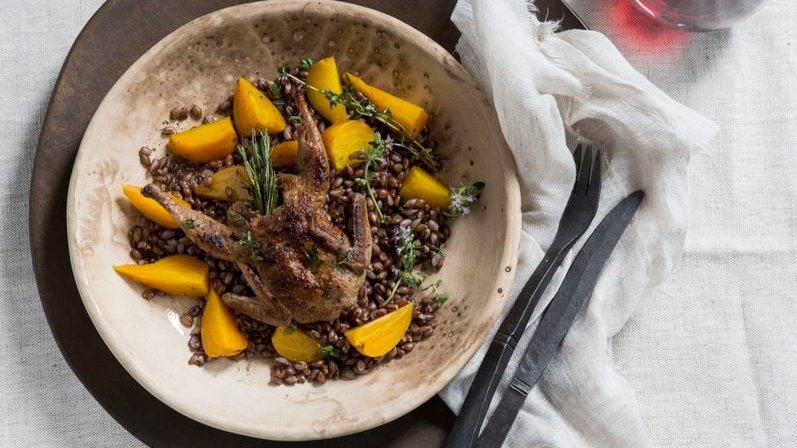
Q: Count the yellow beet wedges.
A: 13